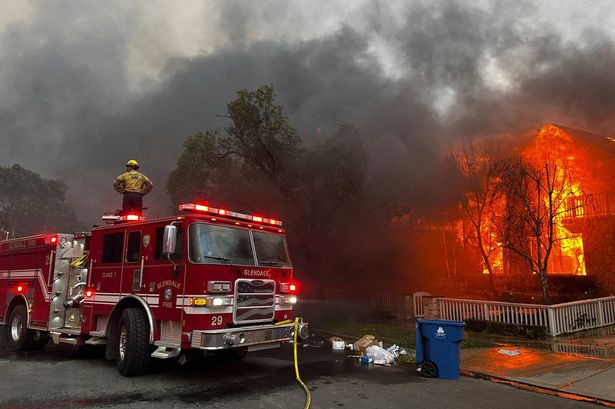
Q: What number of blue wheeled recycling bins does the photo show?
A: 1